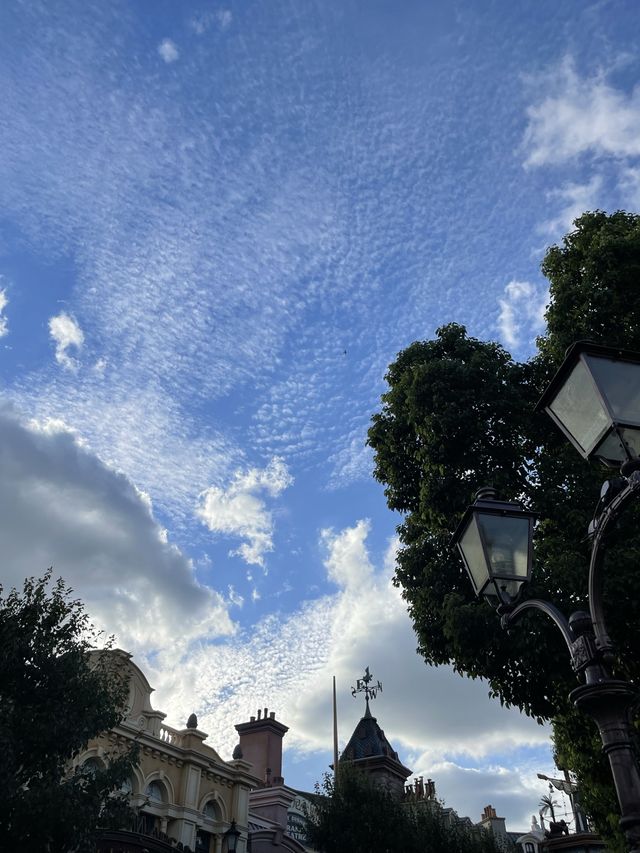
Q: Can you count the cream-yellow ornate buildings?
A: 1